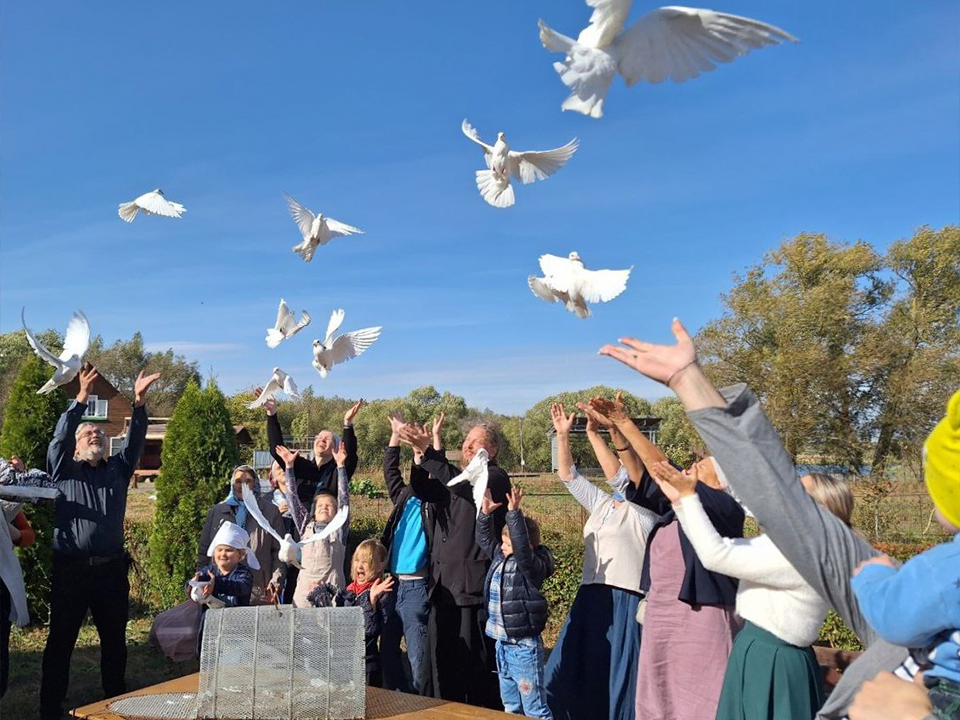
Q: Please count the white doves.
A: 12